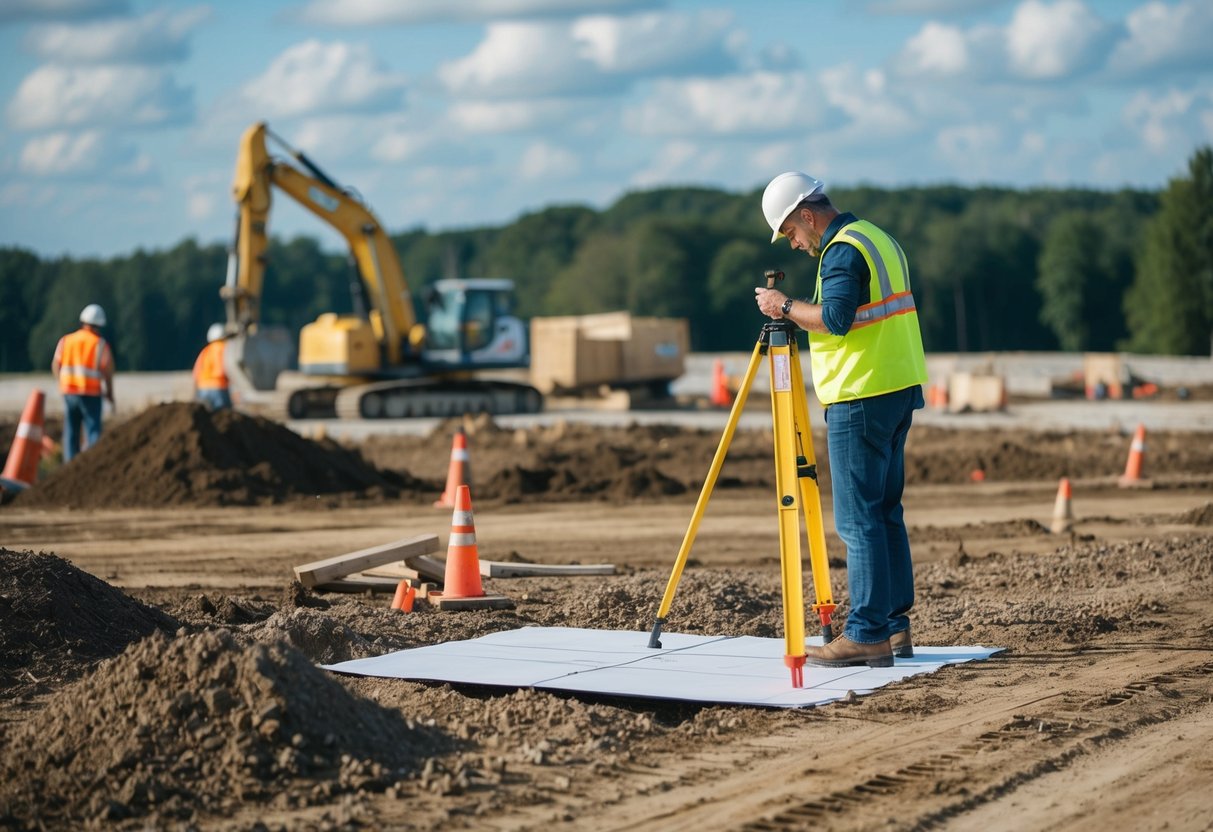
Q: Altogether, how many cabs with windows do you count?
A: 1